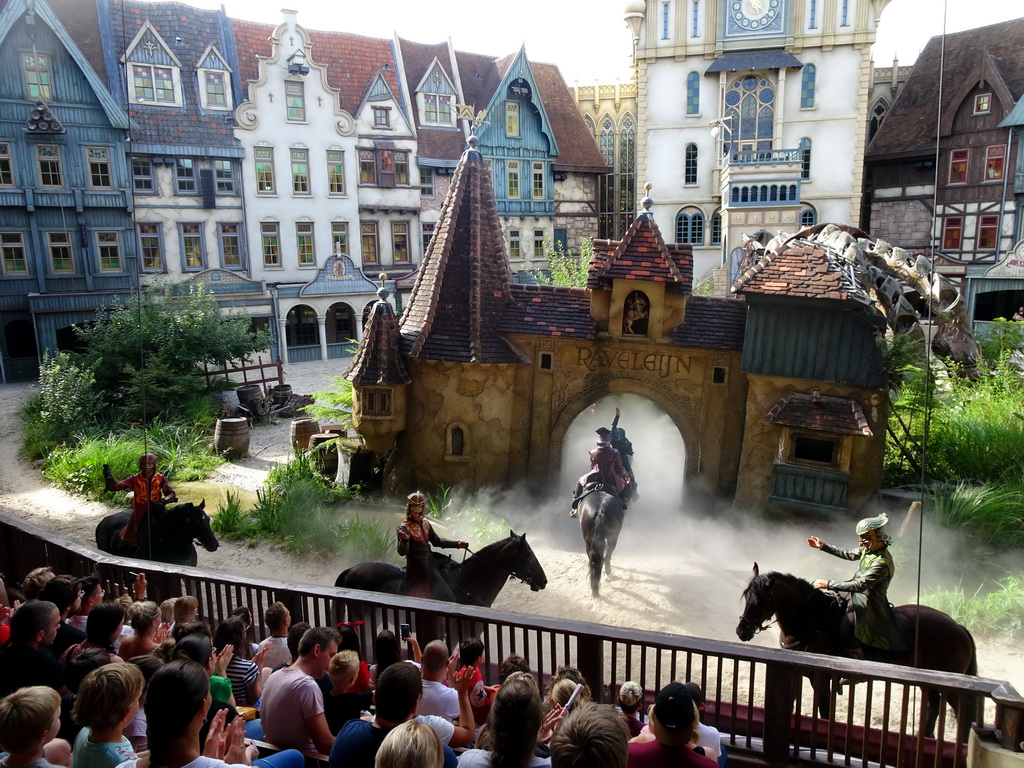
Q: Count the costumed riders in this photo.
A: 5